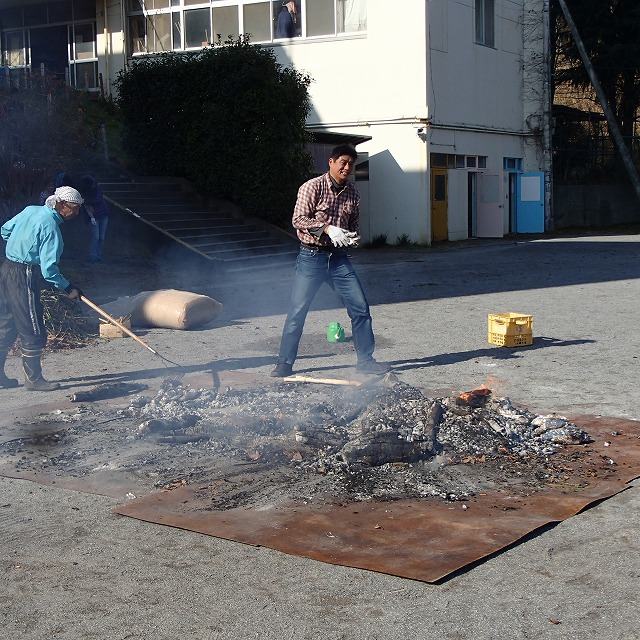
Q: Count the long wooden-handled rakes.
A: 1